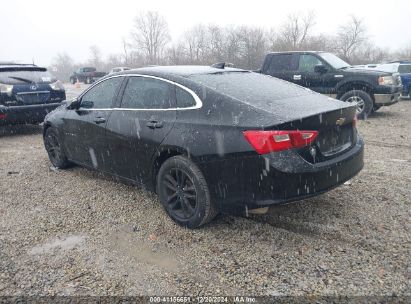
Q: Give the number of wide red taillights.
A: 1